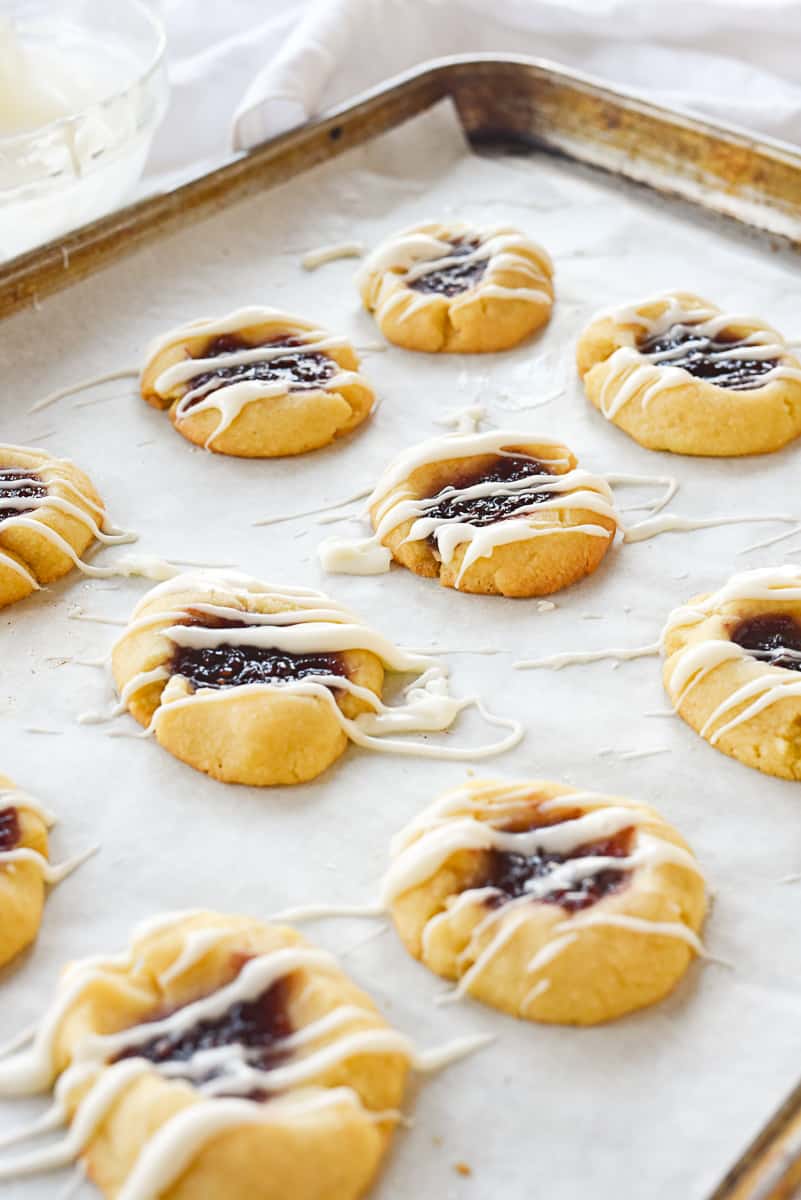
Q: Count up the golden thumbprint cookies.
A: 10